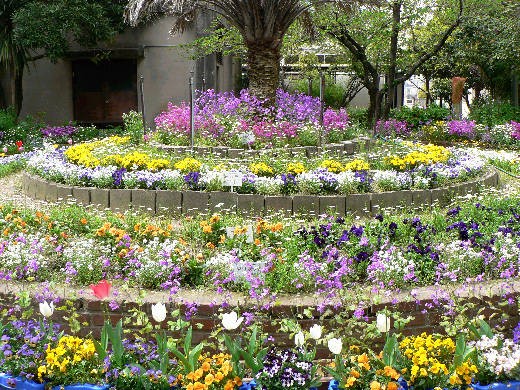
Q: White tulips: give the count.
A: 7